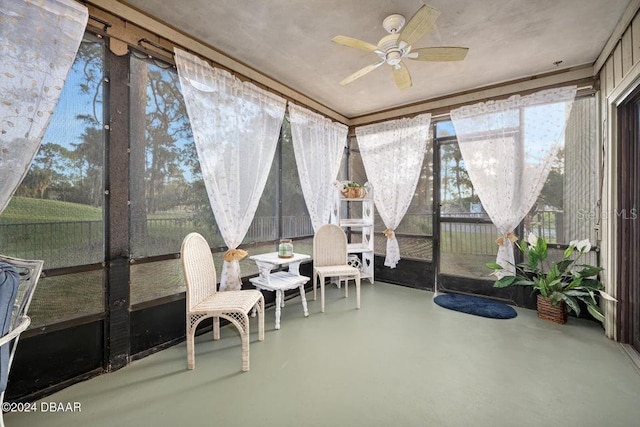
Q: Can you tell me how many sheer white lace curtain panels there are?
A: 5